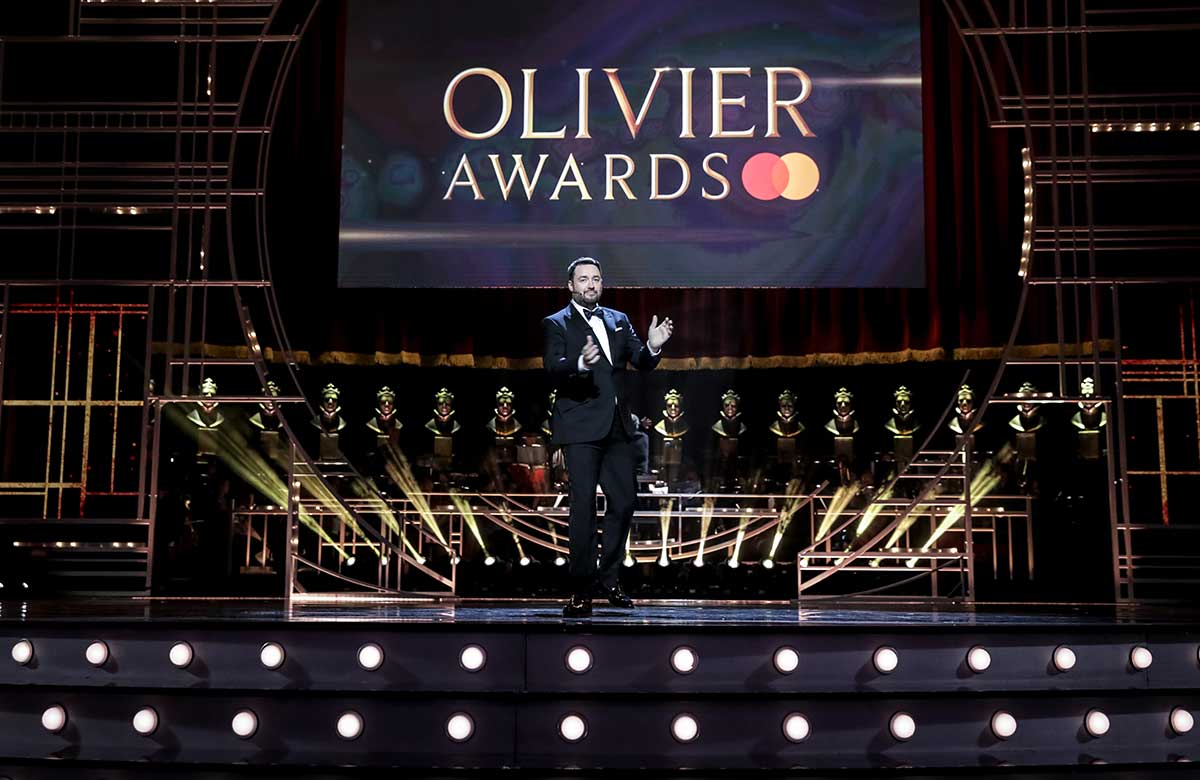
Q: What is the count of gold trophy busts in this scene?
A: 15